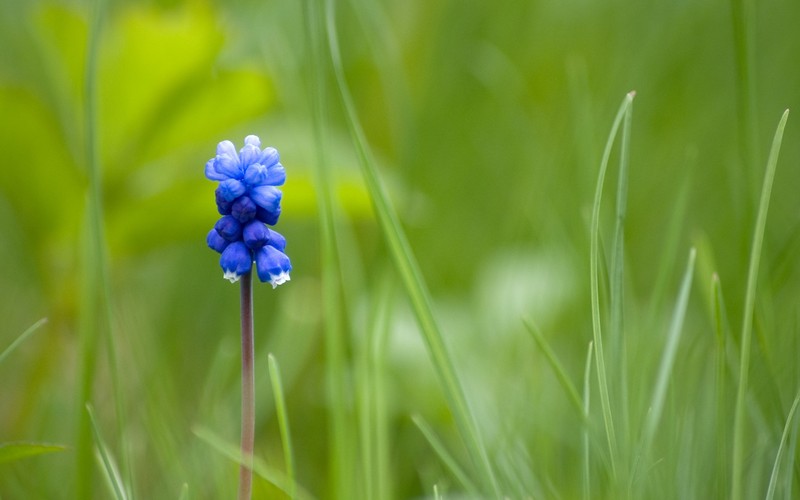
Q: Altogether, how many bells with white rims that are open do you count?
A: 2